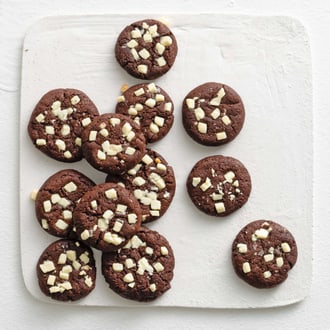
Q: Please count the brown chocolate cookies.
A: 12